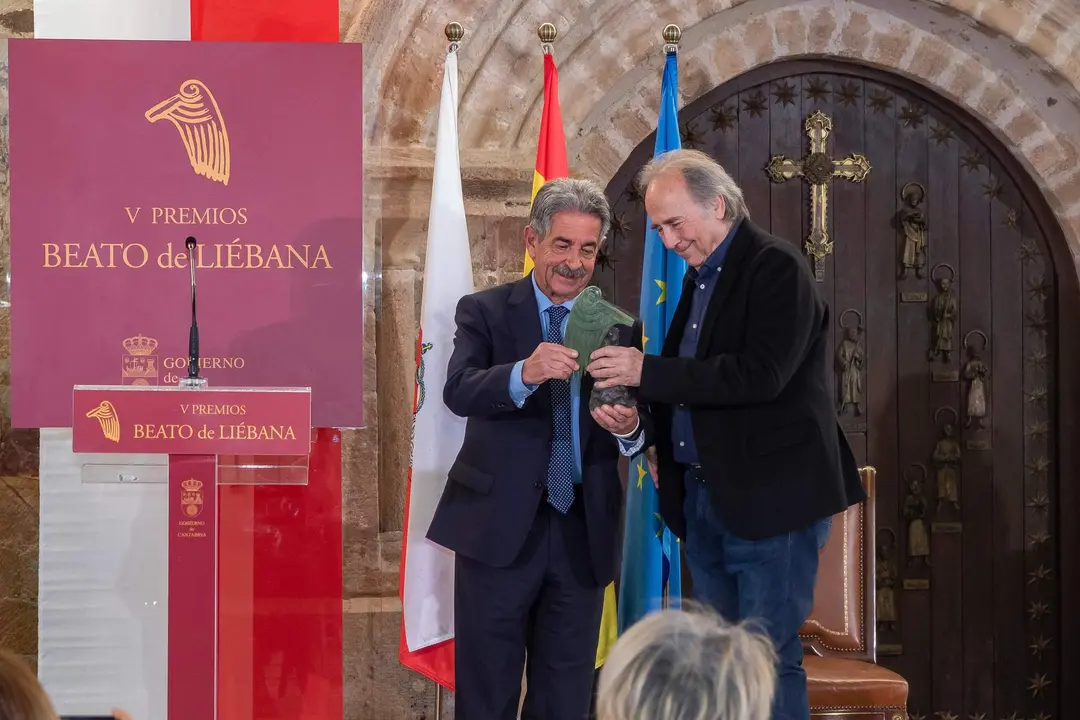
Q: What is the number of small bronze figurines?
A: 7